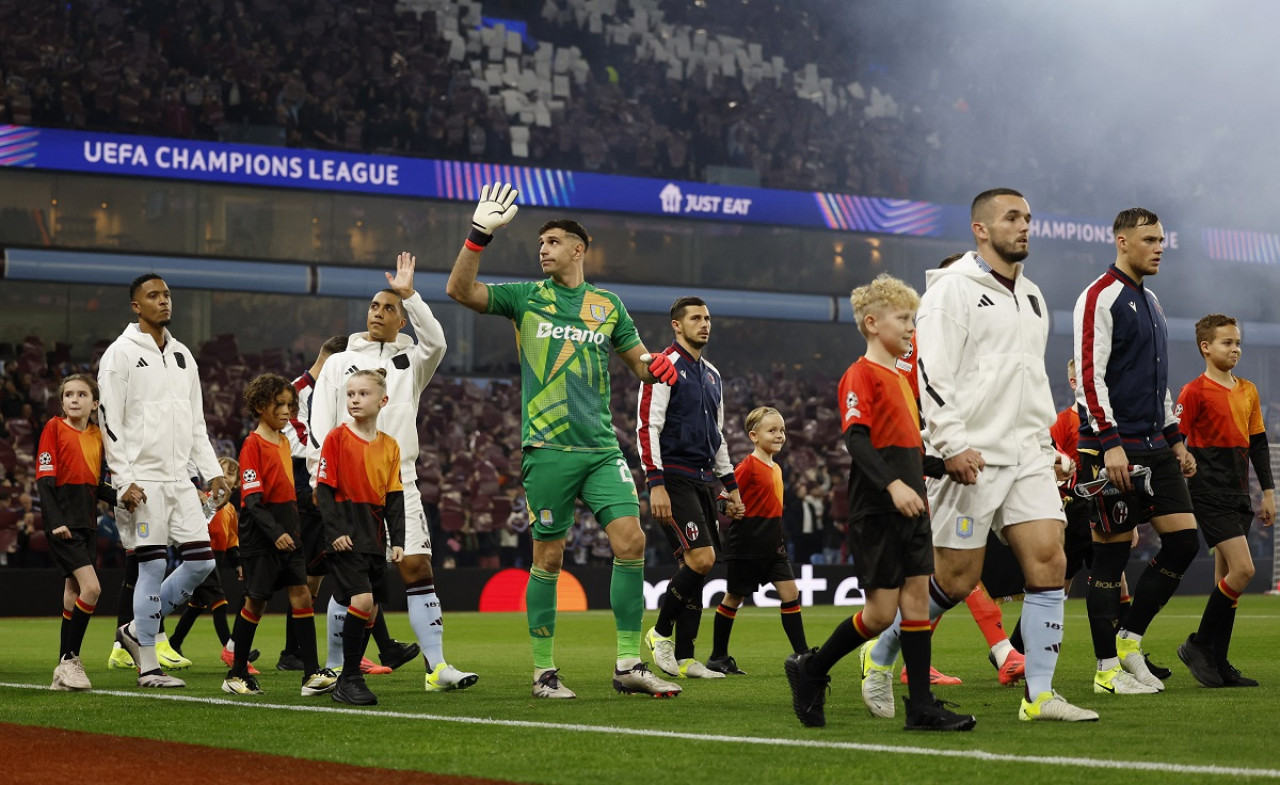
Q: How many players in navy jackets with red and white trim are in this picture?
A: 3